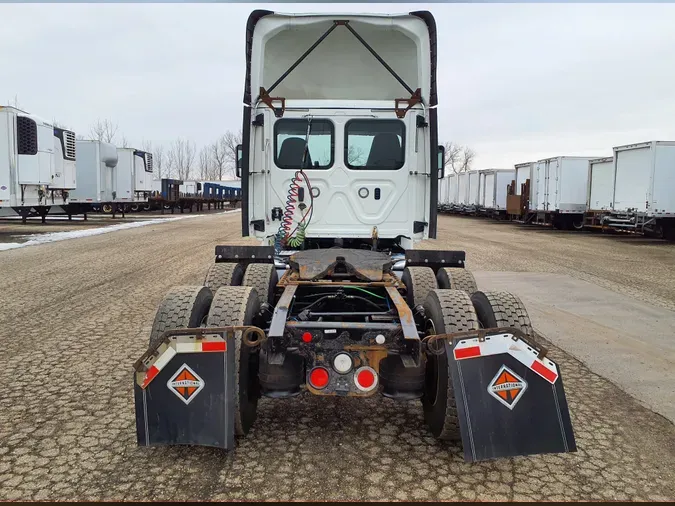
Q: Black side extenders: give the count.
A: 2